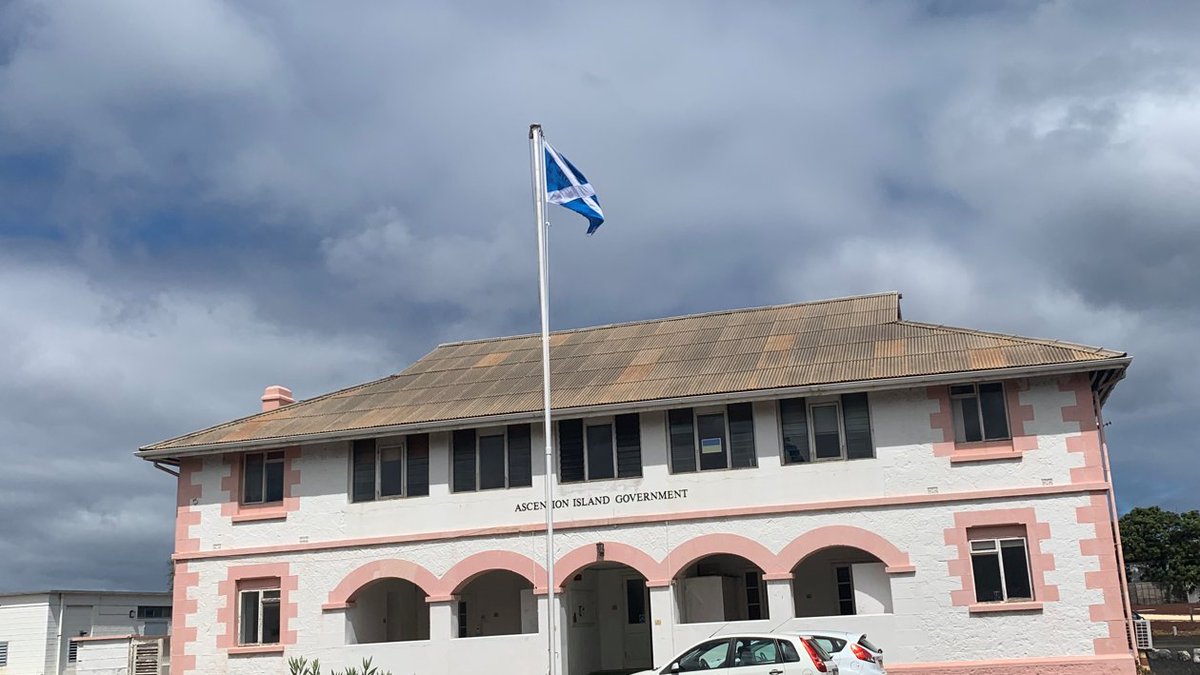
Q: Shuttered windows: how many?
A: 5